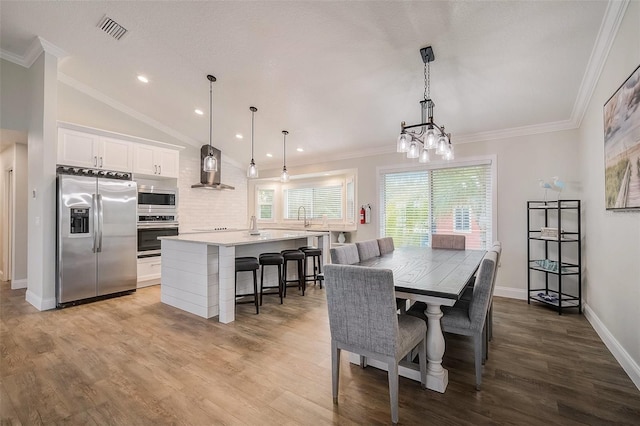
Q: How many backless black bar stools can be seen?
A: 4